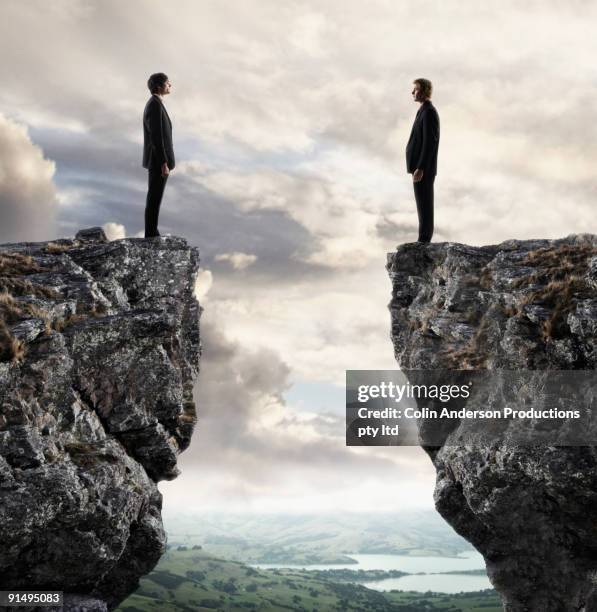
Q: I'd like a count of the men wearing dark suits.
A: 2